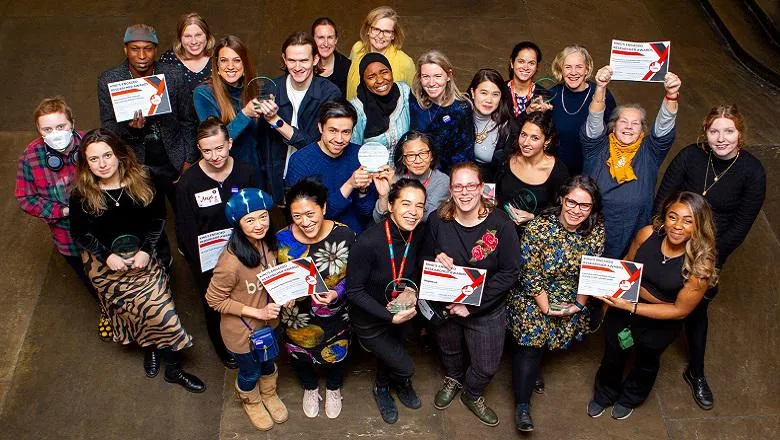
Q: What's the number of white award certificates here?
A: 6